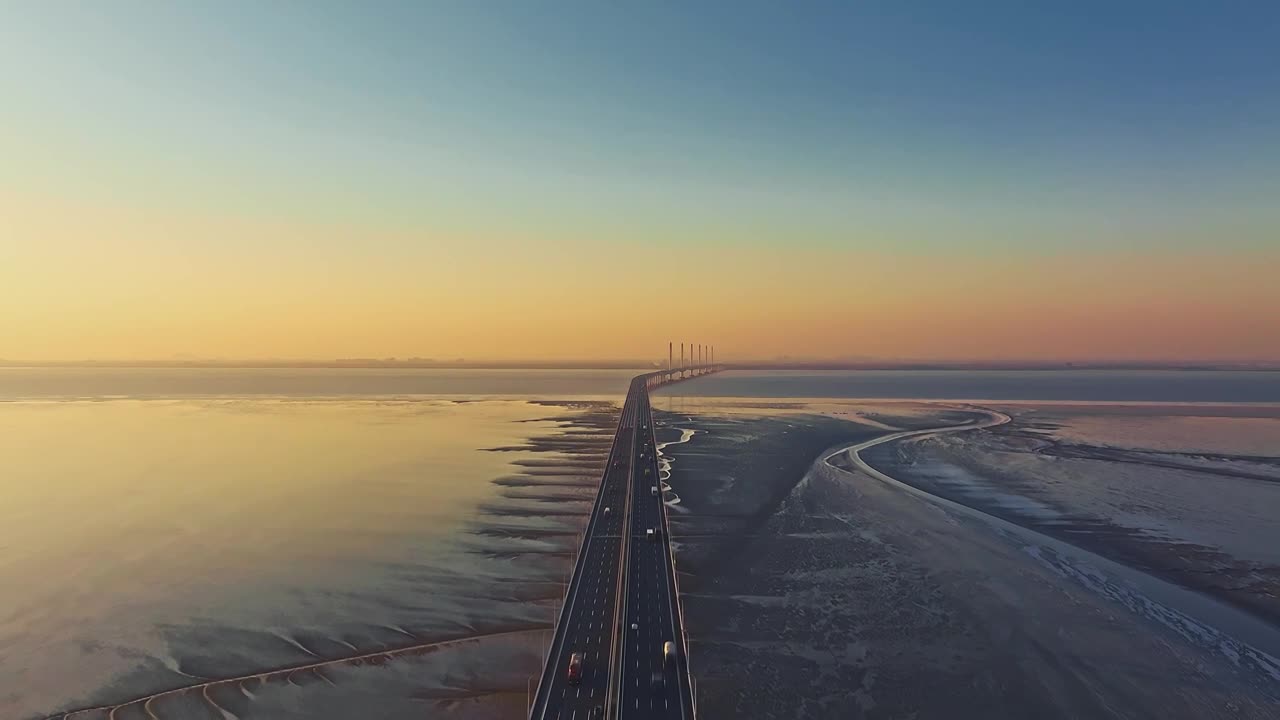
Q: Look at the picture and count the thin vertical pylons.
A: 6